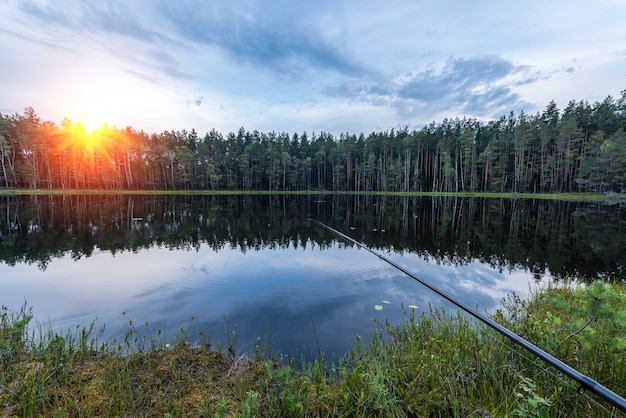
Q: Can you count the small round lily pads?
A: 3